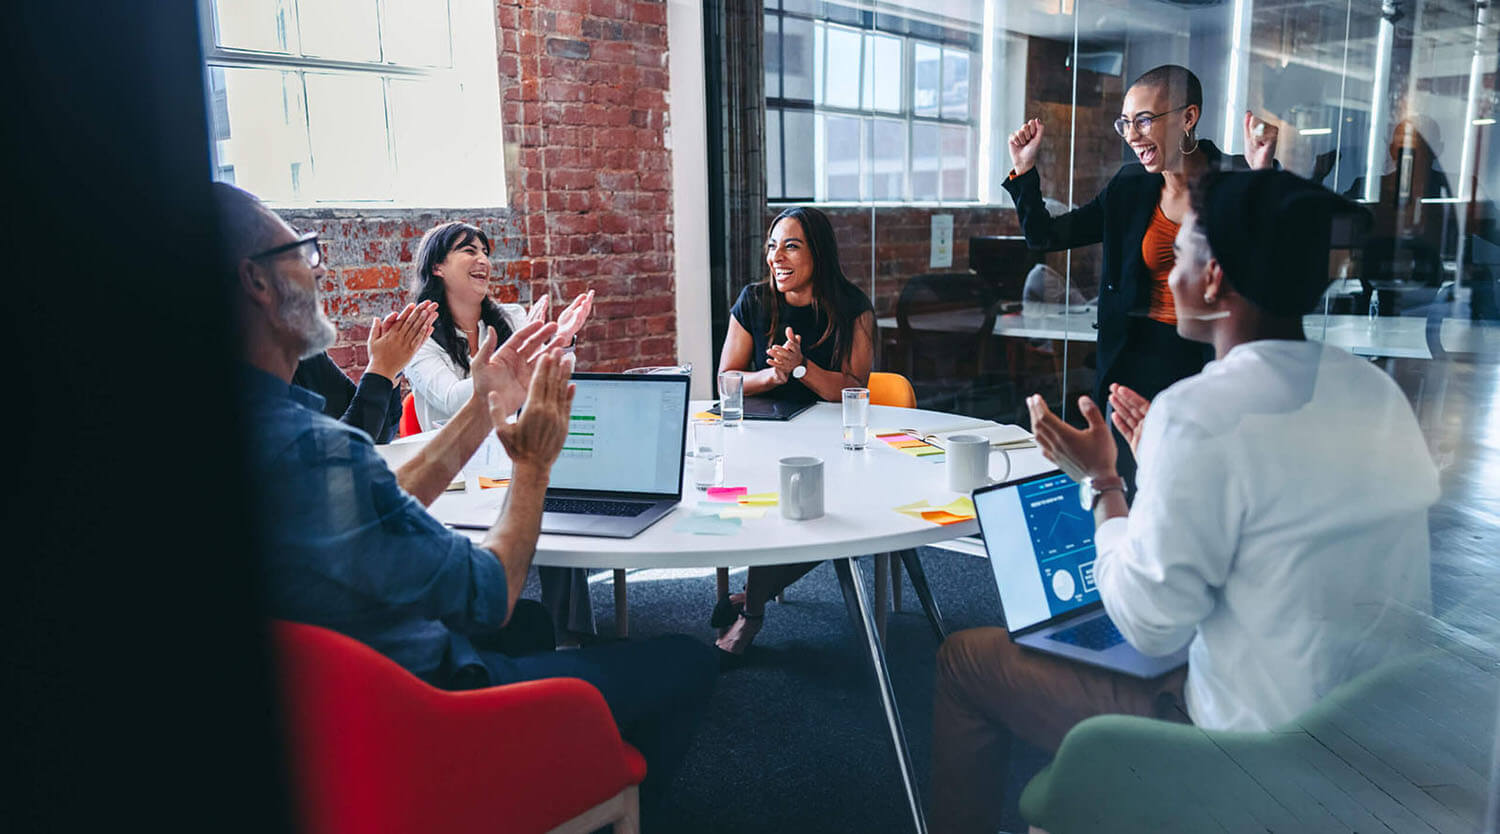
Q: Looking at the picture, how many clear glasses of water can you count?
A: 3